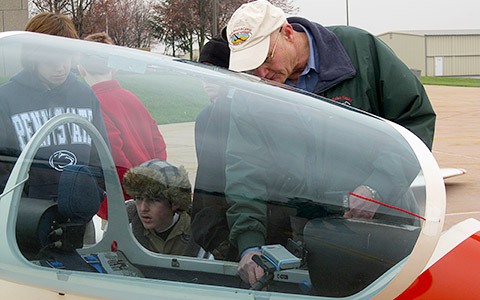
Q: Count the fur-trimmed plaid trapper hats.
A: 1